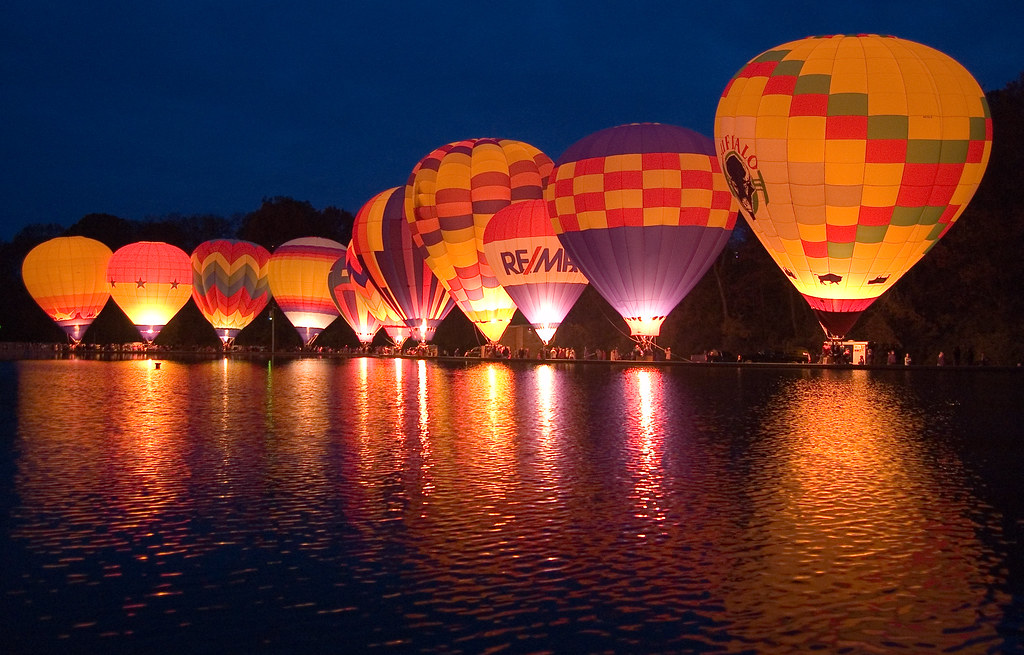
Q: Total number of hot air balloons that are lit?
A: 11